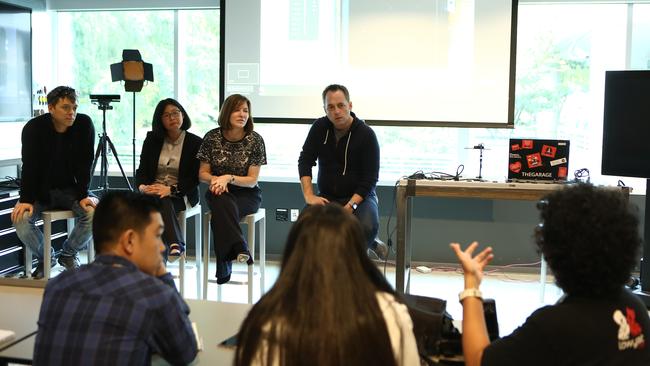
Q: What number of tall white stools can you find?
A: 3